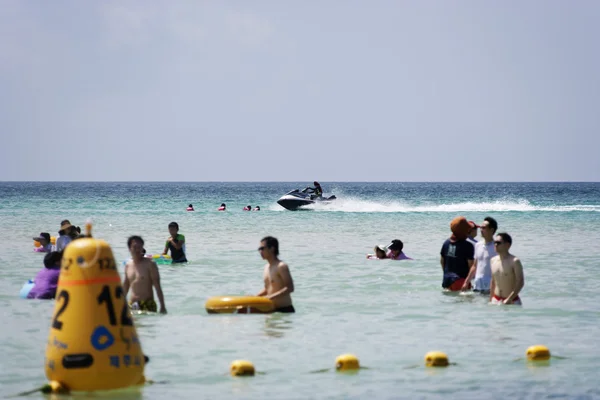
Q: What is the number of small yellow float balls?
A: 4